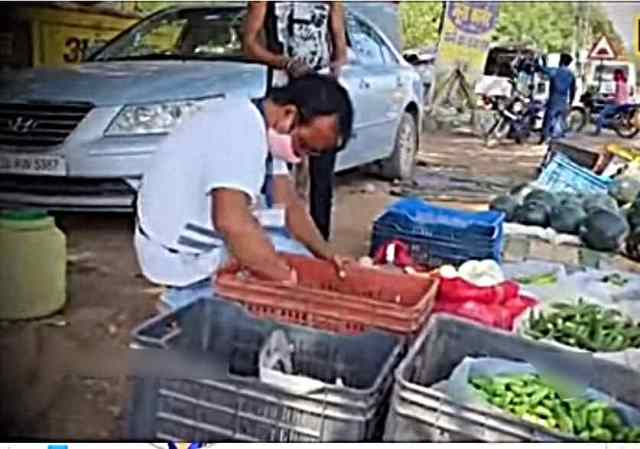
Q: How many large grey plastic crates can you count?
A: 2